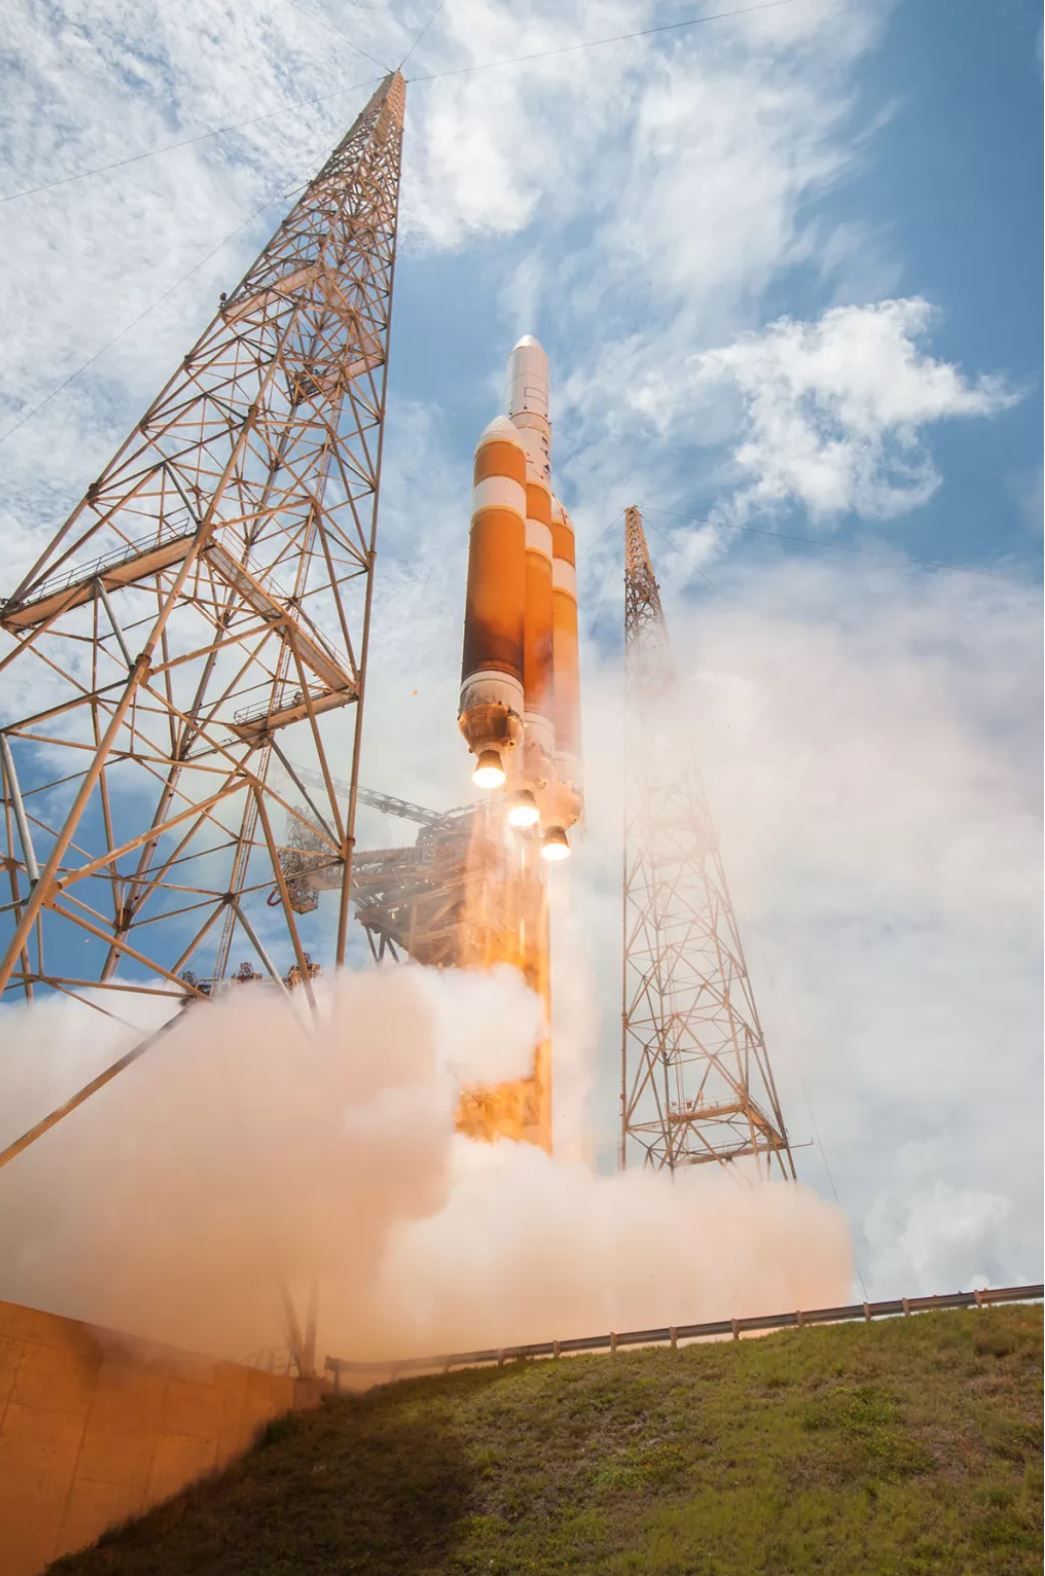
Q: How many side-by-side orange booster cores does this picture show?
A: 3